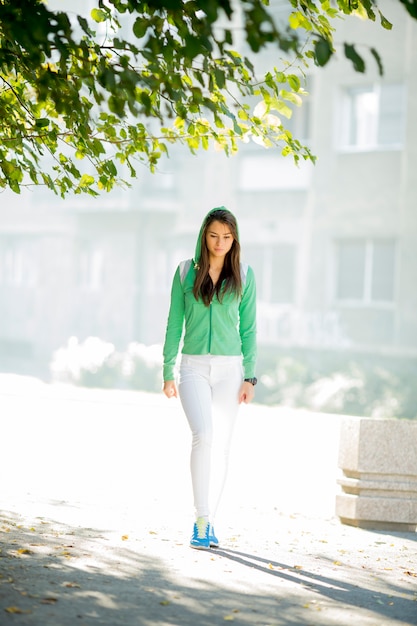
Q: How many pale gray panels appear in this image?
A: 2